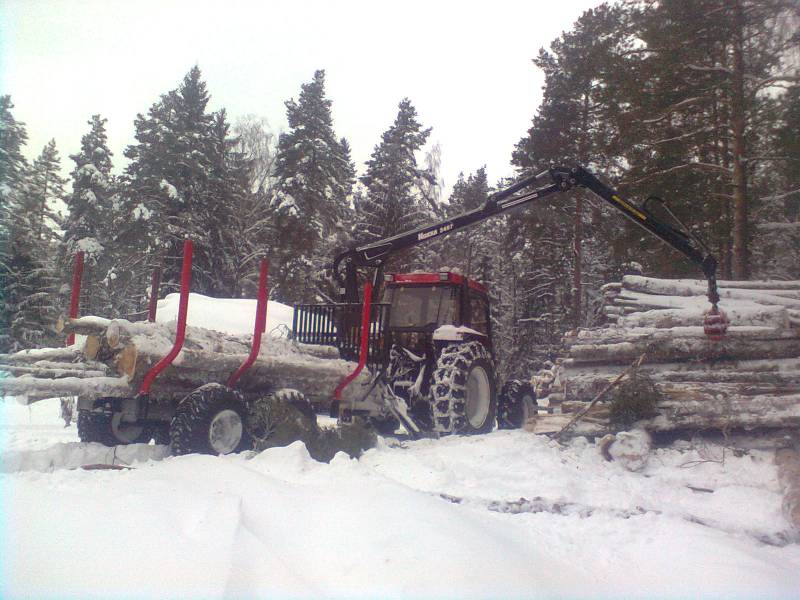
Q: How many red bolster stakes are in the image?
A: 5